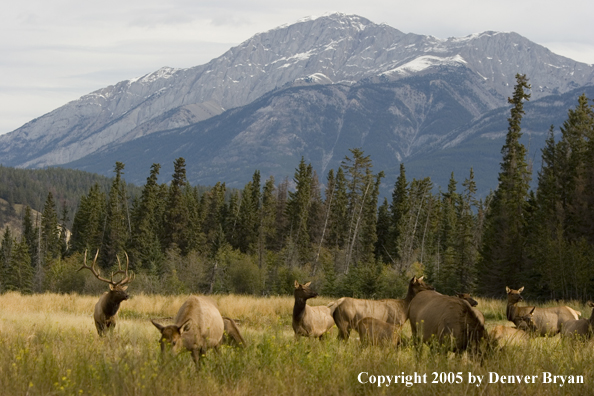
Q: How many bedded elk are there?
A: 1